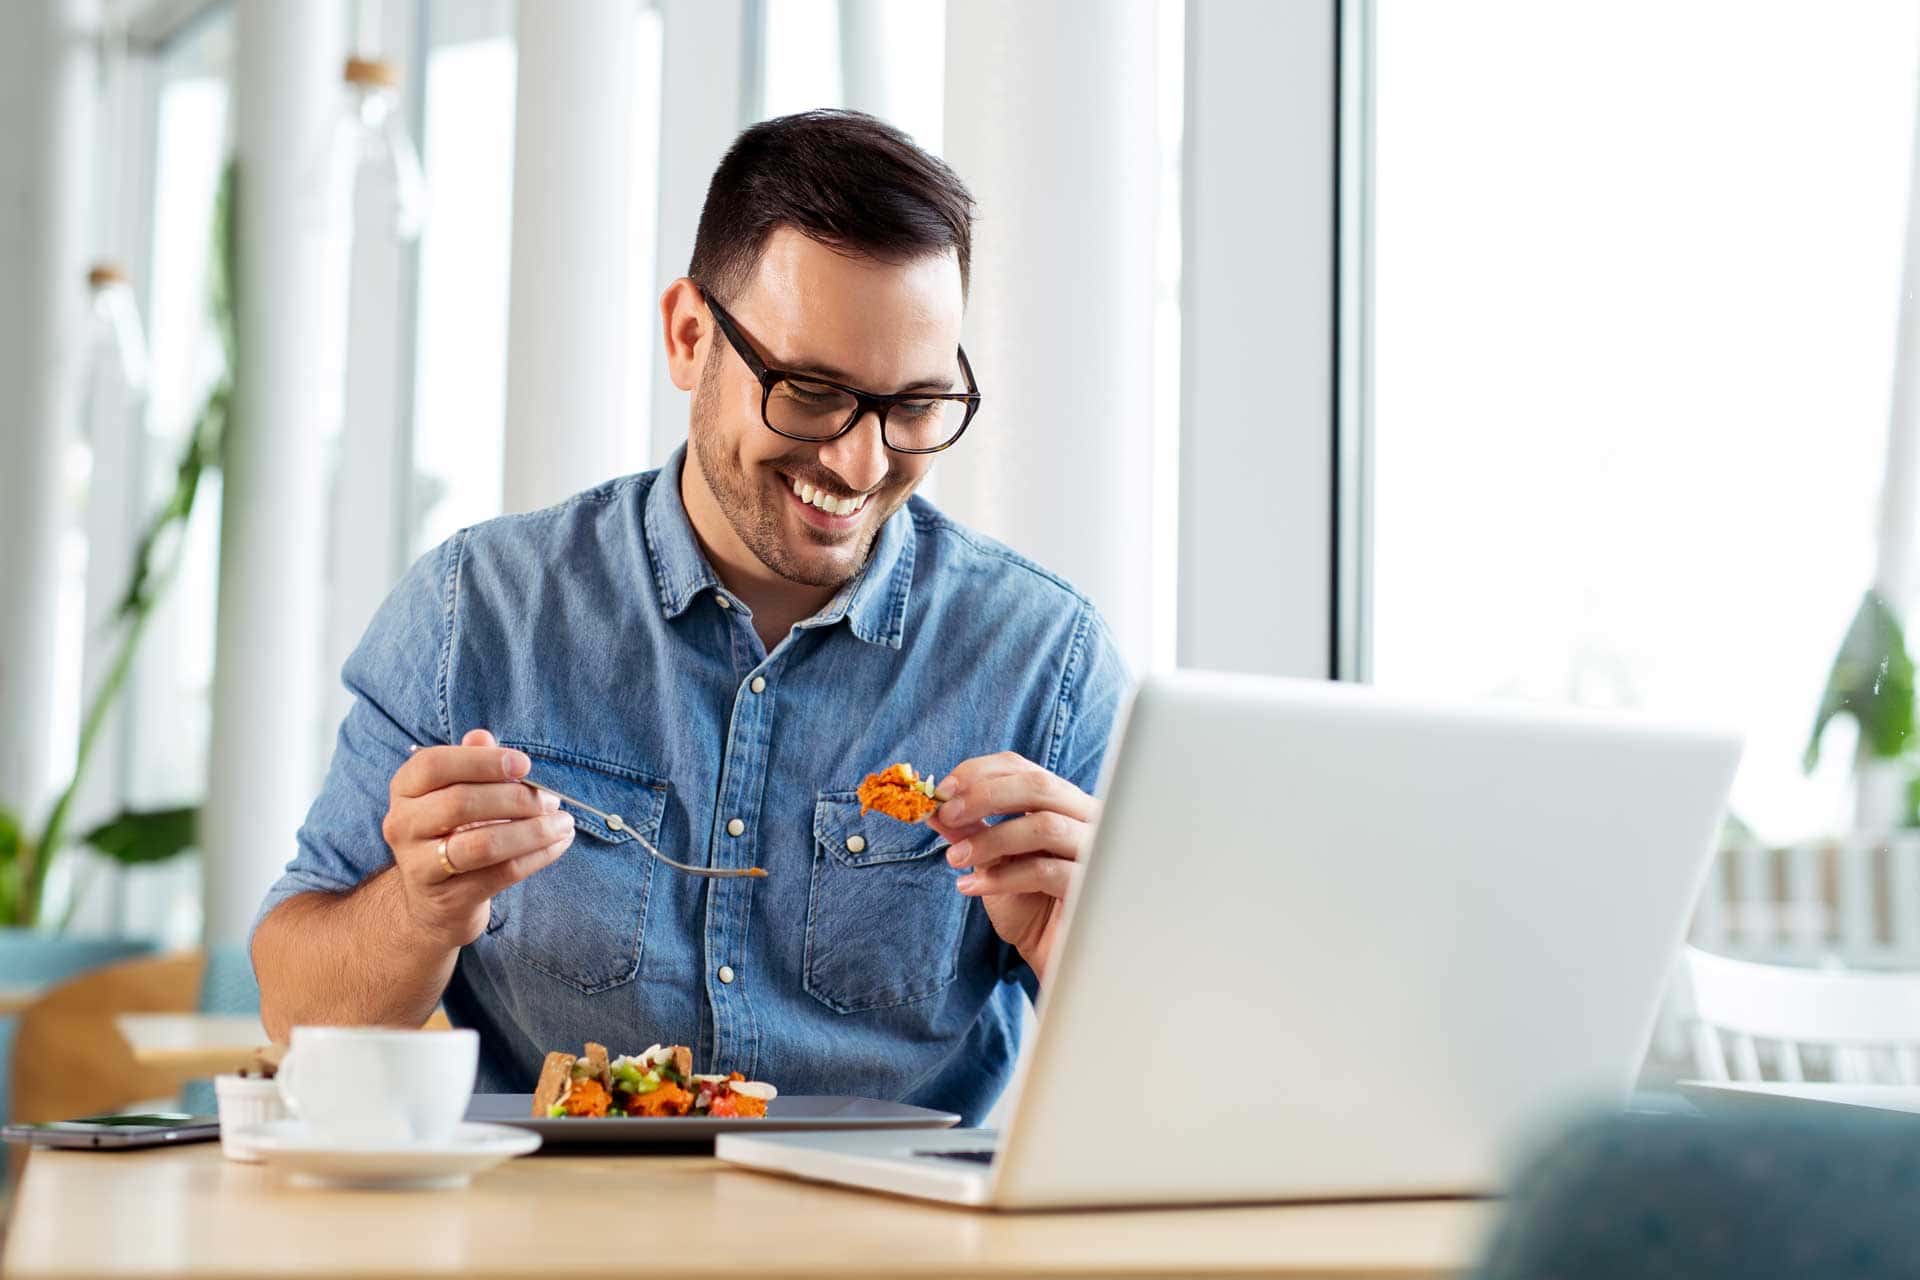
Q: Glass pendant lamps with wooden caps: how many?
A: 2